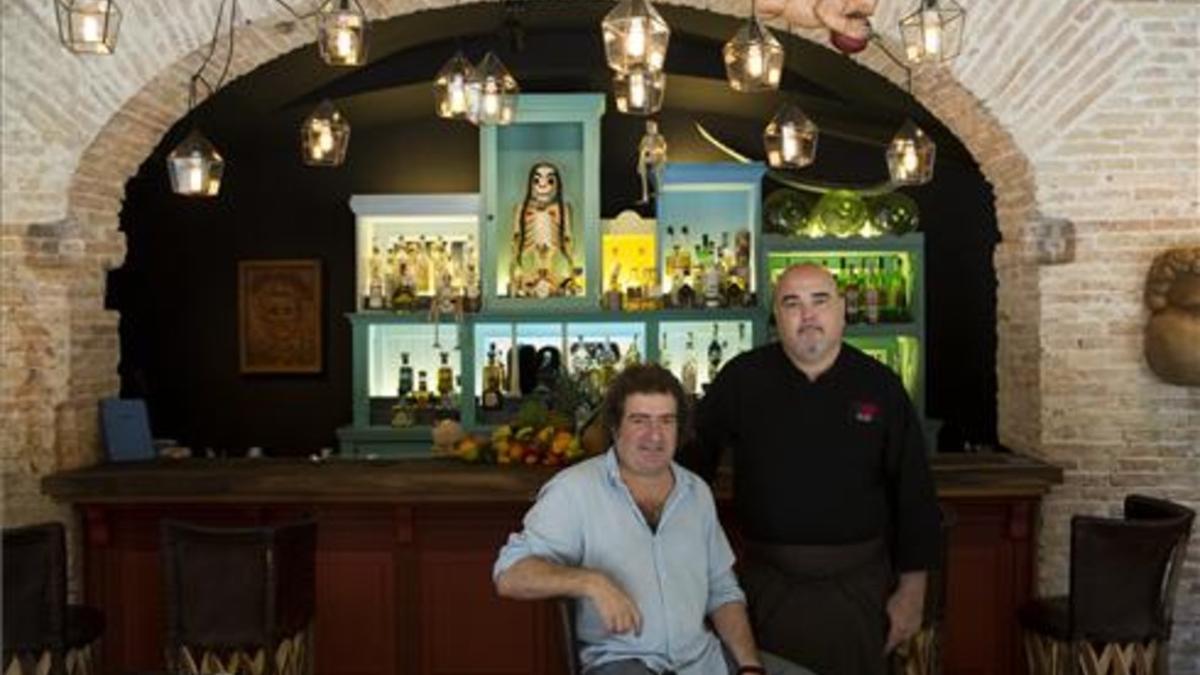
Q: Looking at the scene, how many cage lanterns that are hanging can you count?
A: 12